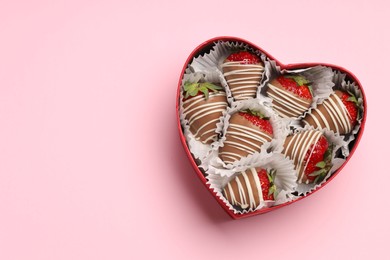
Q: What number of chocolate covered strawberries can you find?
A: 7